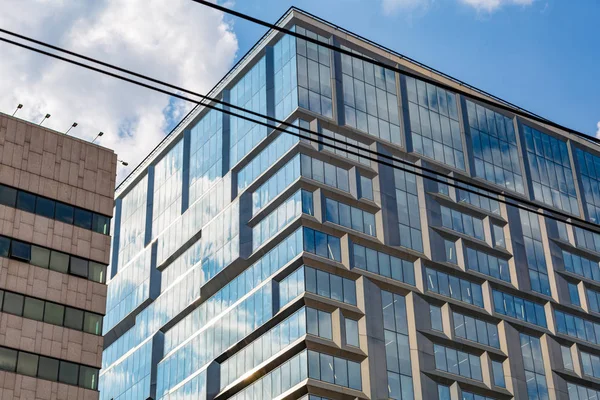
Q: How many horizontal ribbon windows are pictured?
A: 4